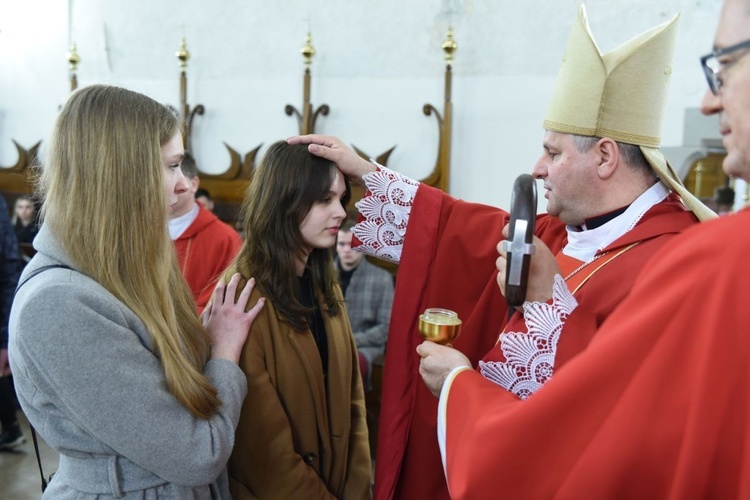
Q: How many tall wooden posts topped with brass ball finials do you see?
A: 4